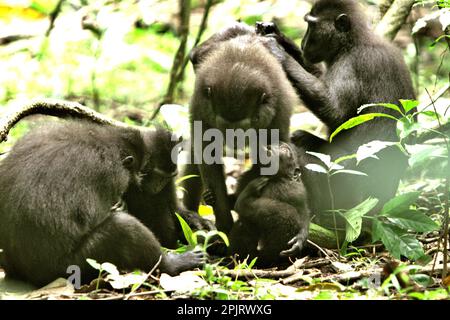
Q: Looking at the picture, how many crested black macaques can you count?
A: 5